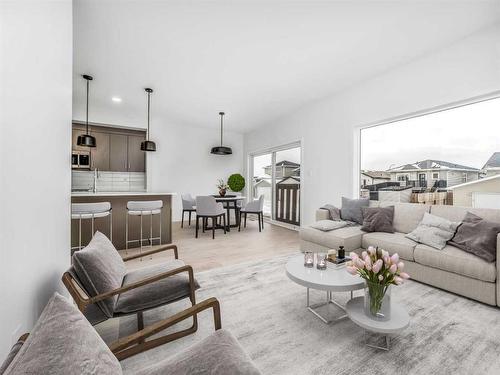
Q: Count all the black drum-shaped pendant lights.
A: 3